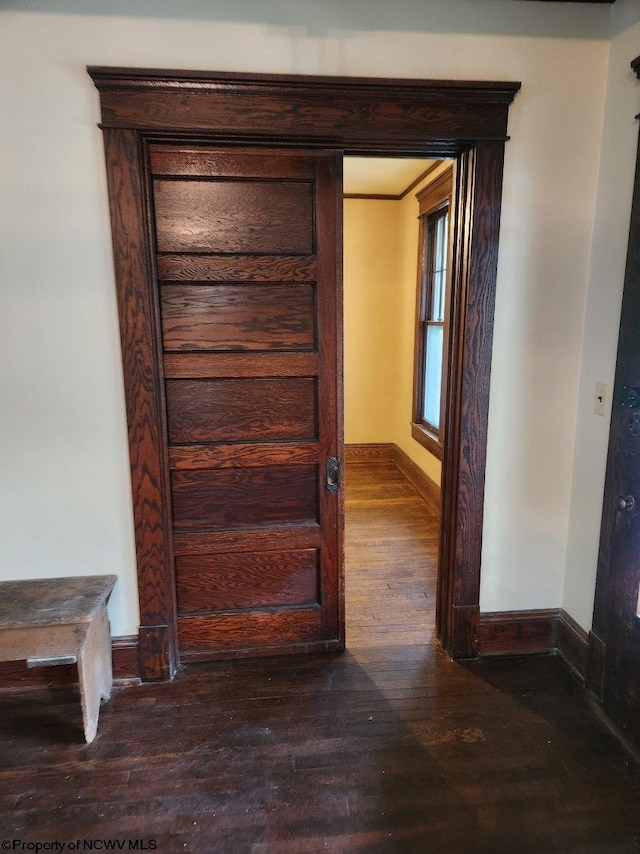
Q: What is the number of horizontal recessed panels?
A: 5